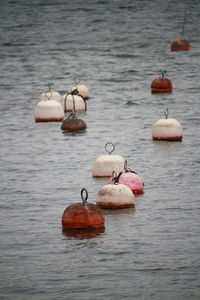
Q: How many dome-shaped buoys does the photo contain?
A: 12